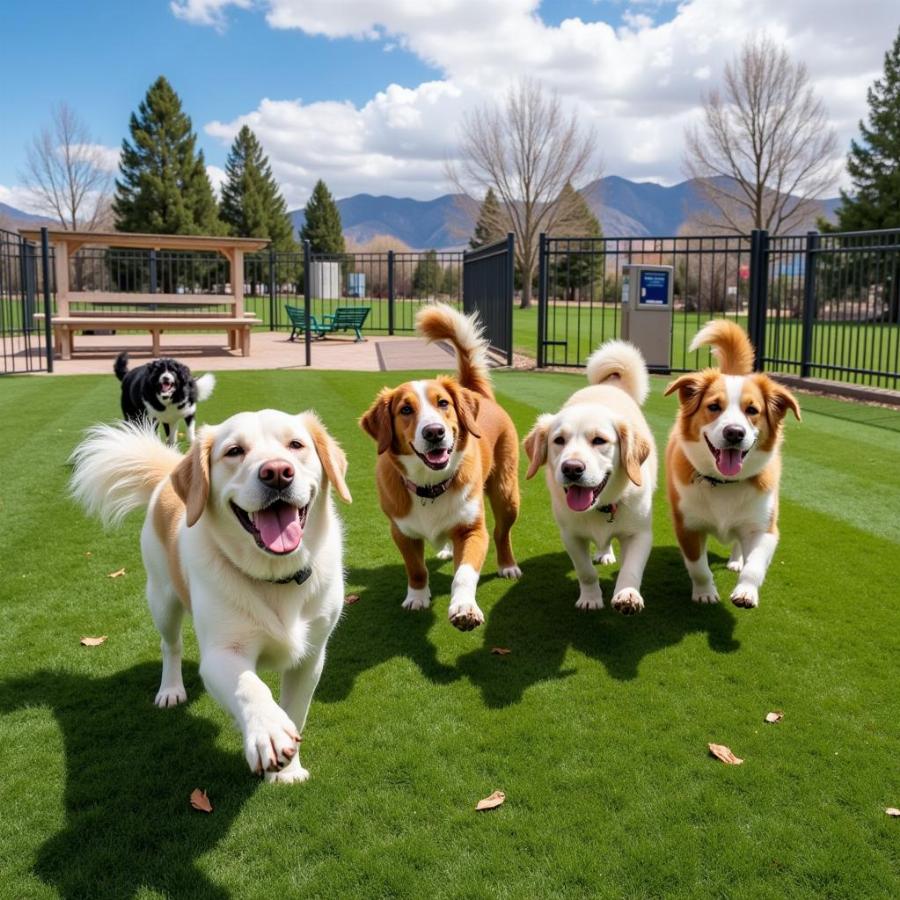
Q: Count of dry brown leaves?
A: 9